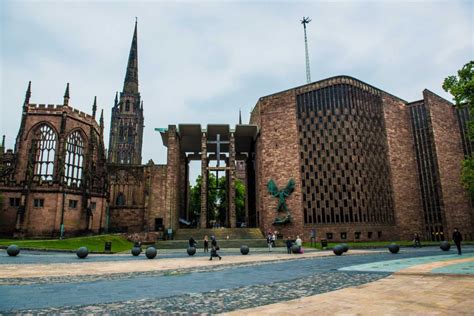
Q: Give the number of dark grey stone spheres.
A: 11